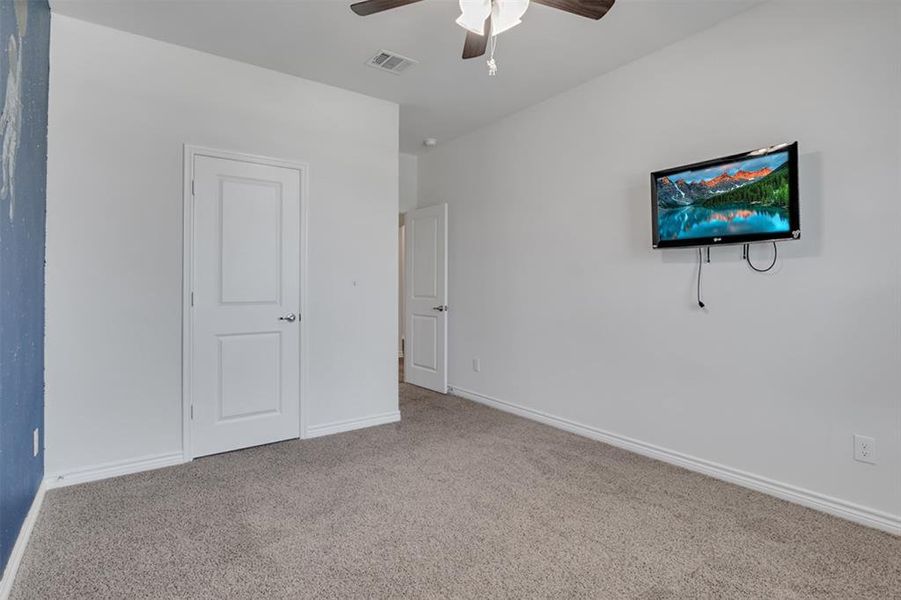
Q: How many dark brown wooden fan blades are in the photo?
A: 3